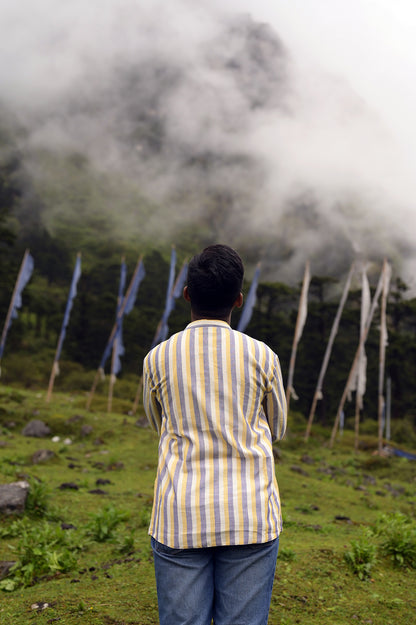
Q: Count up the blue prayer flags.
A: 7